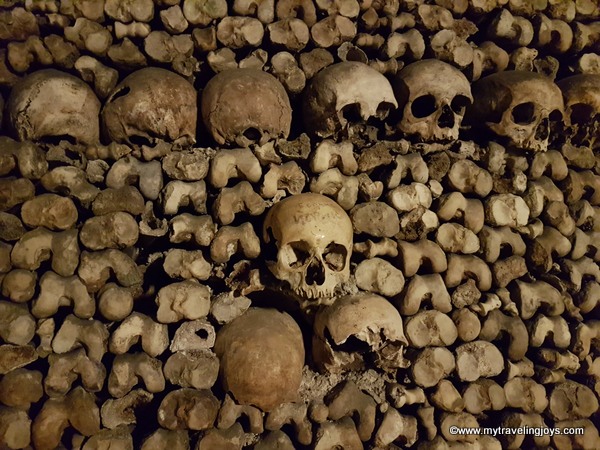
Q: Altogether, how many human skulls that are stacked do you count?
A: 10